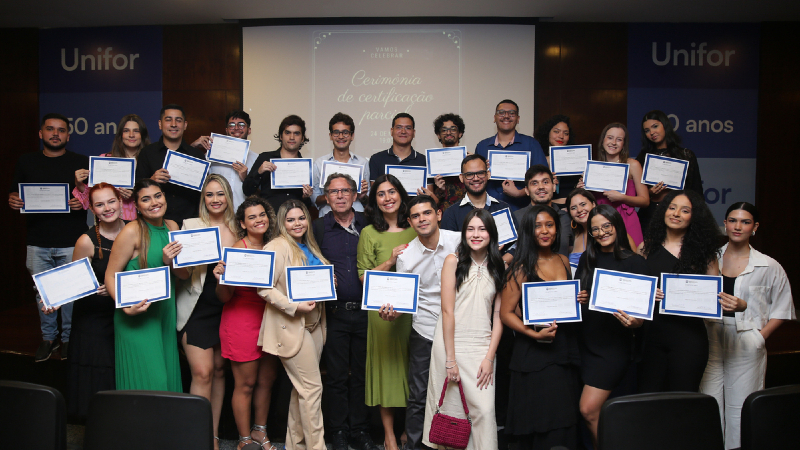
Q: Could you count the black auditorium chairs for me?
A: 4